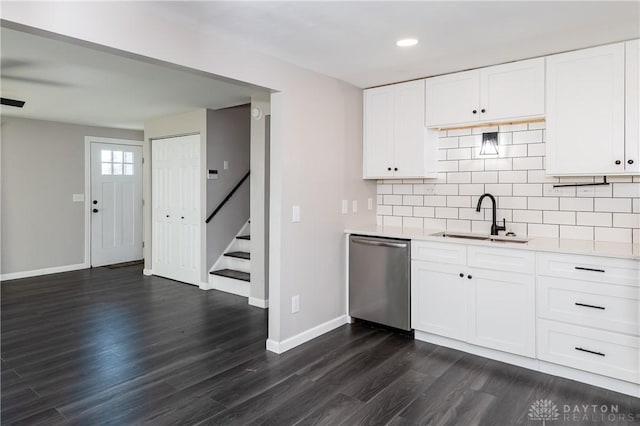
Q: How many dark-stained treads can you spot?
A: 3